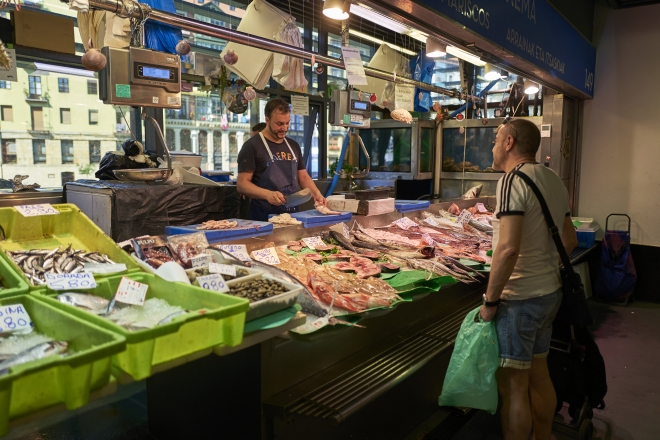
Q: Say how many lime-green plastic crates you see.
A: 4